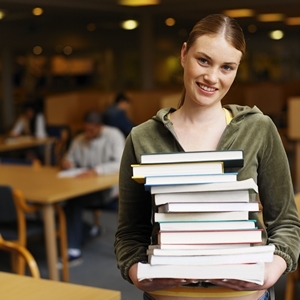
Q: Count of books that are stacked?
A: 13